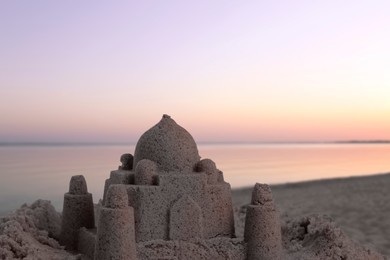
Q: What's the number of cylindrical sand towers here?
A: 3